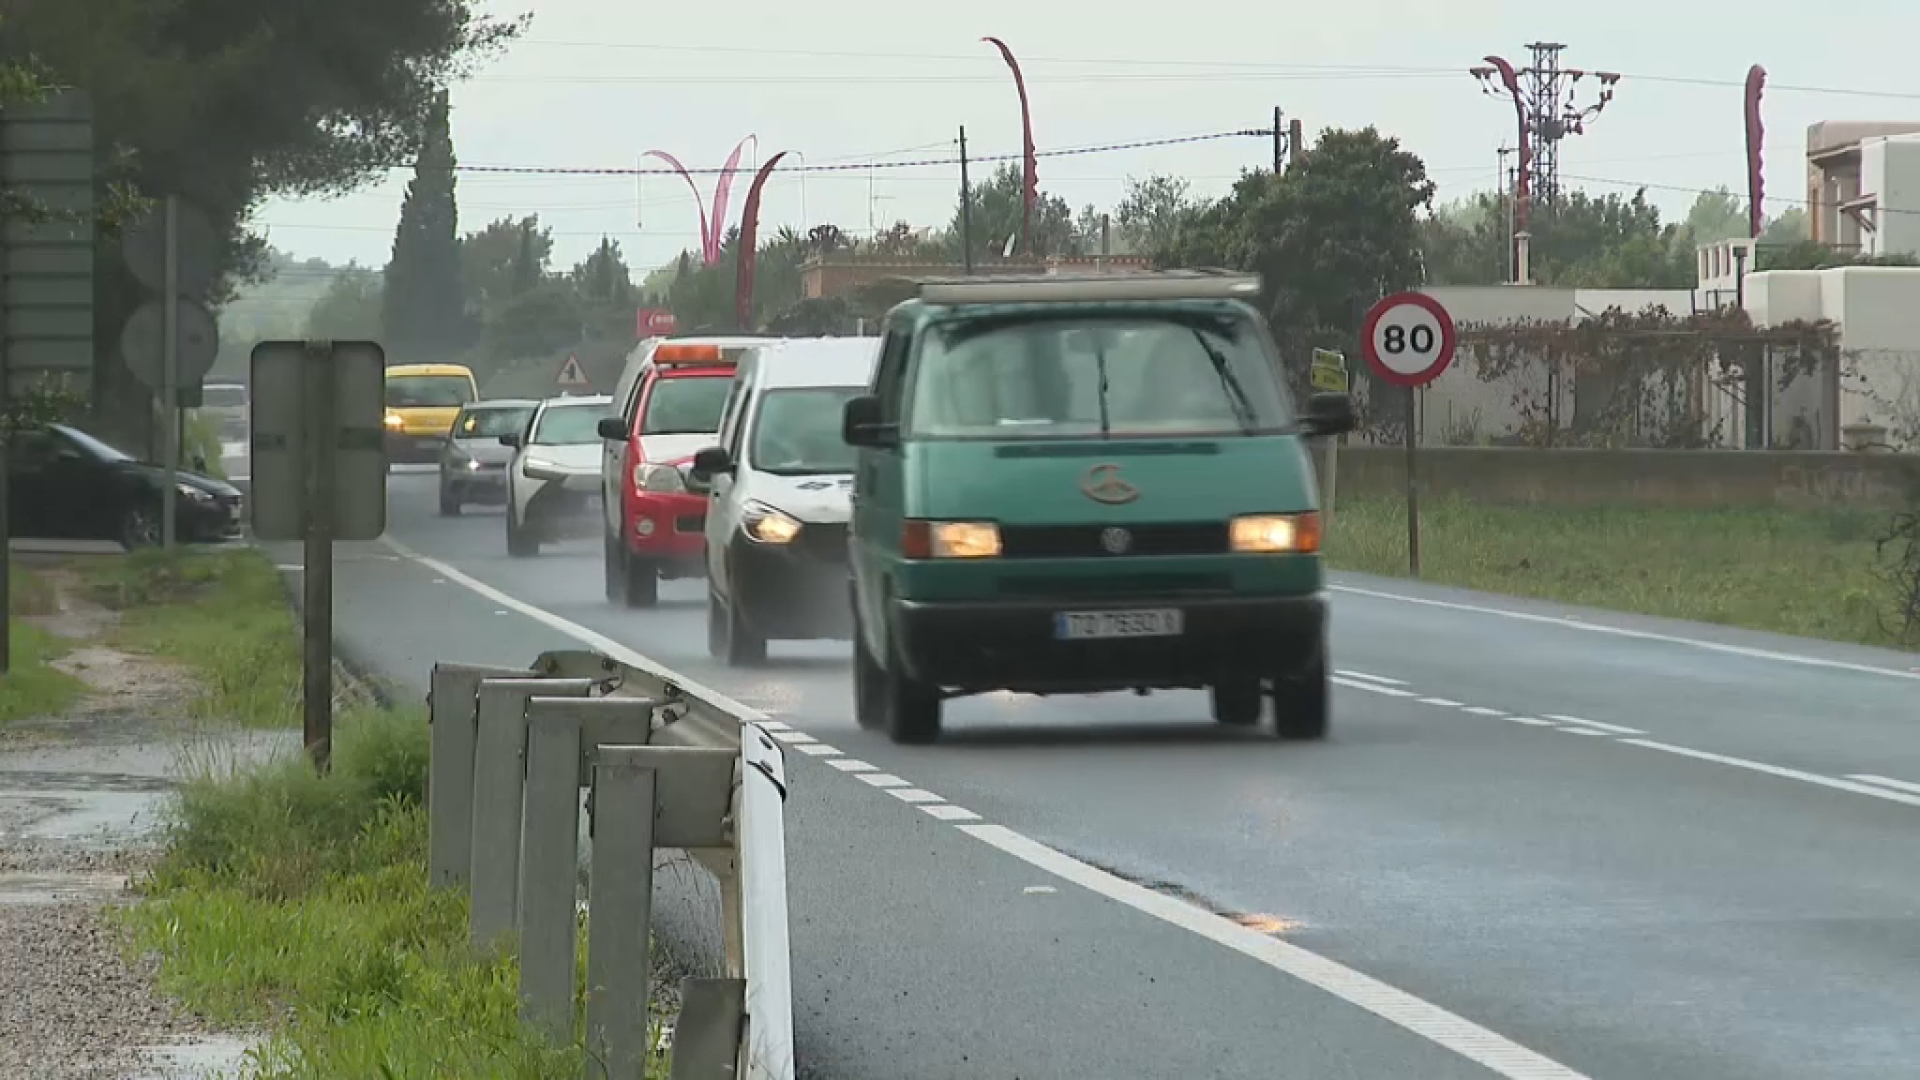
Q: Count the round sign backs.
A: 2